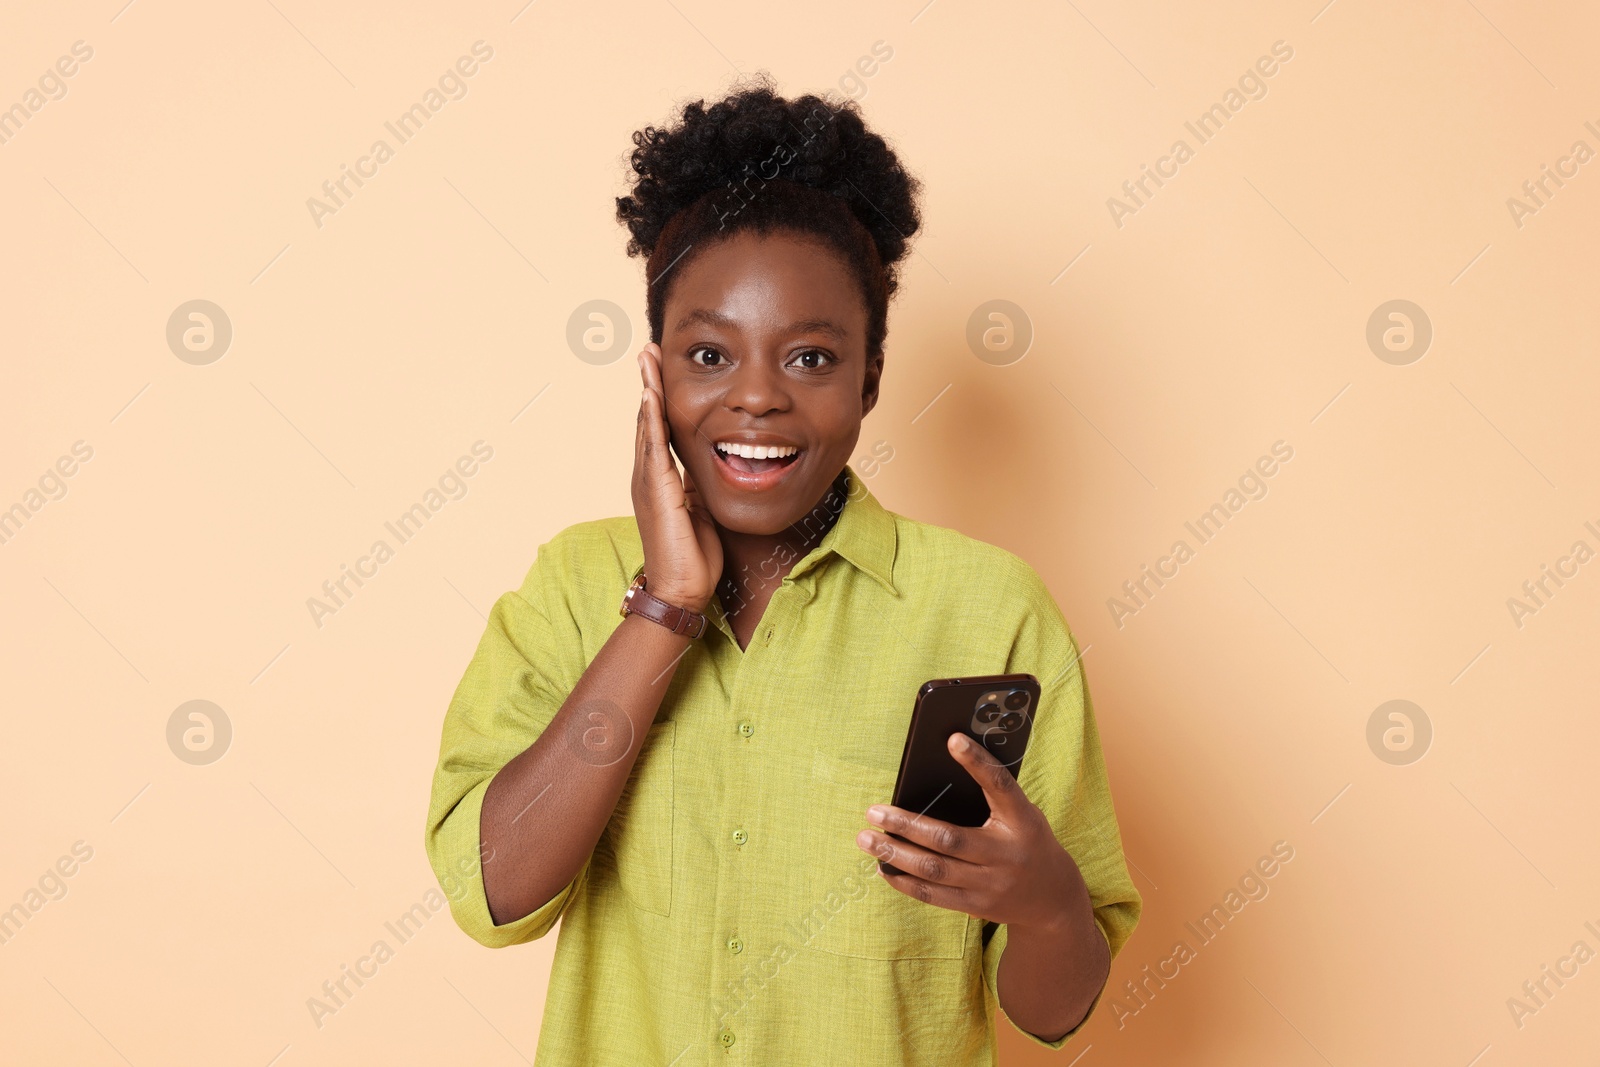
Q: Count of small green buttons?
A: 4